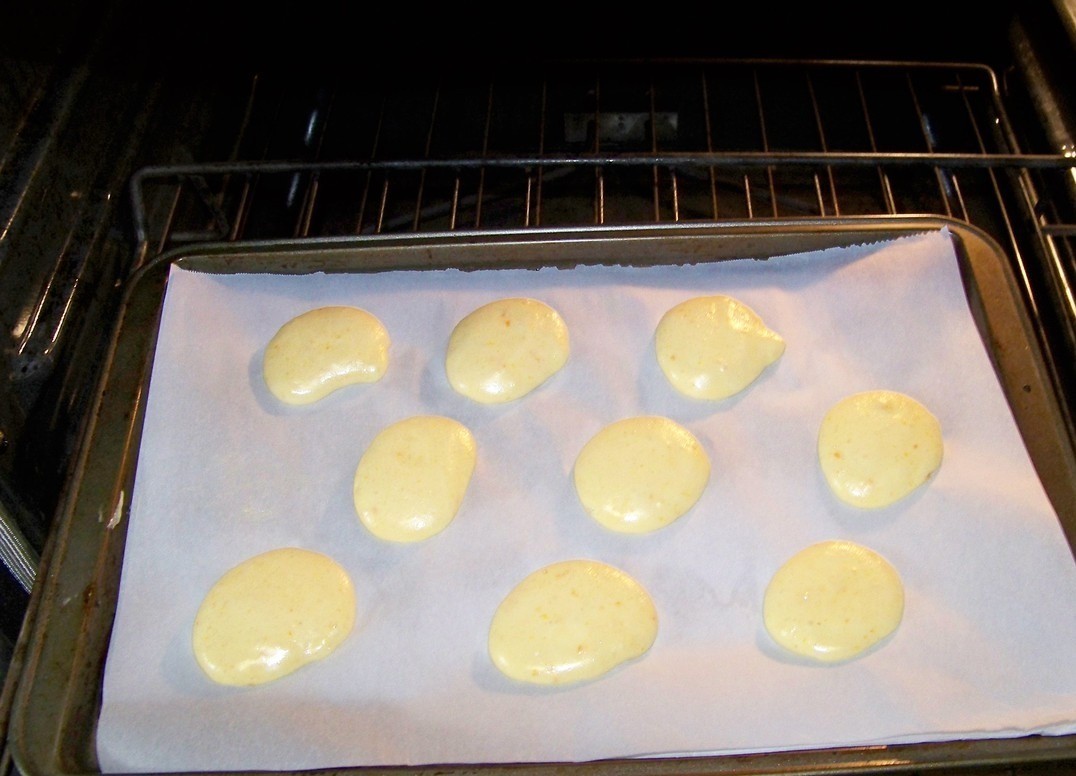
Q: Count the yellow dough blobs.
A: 9